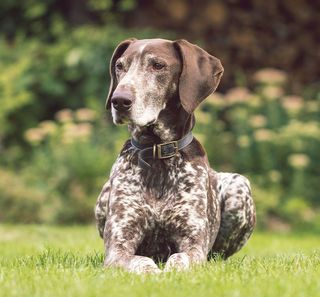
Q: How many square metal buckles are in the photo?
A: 1